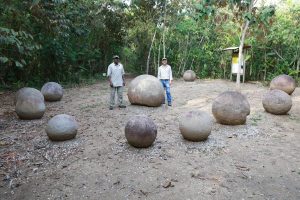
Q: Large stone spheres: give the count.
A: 10